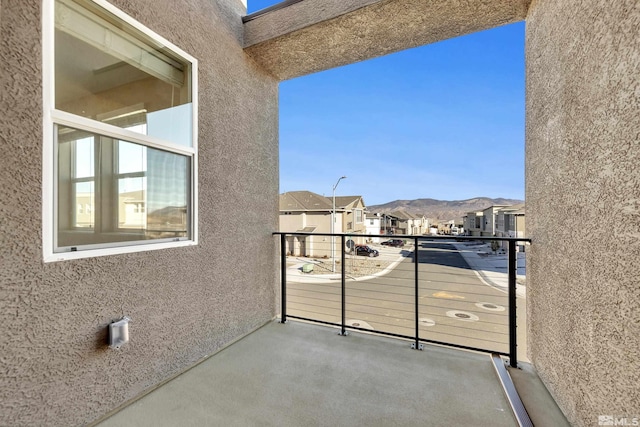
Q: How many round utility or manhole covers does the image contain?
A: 4